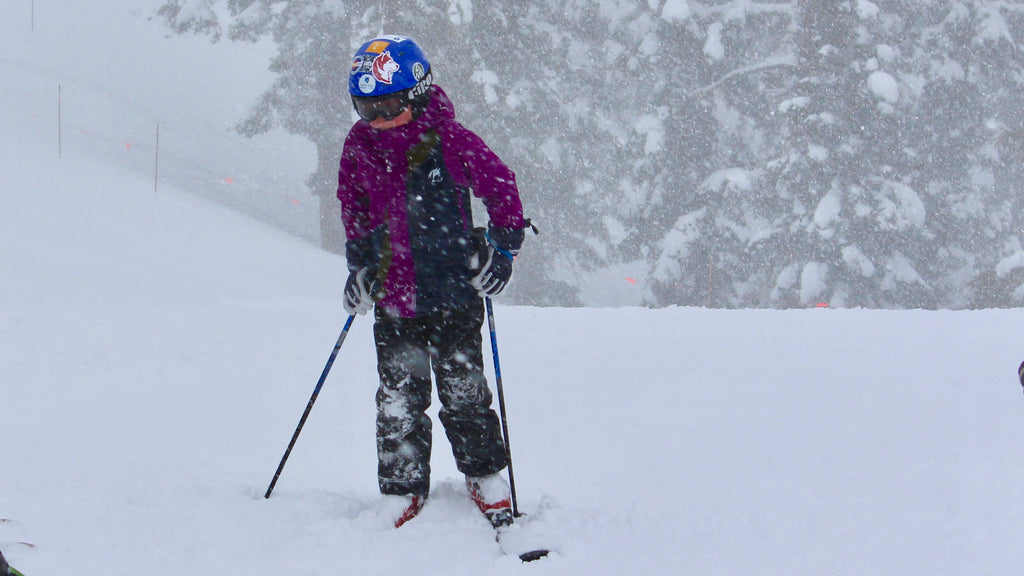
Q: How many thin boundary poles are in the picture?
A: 3